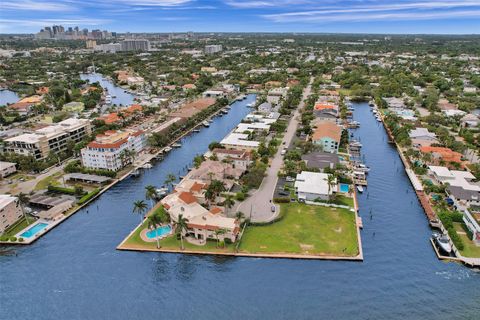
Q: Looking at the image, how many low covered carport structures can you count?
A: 2